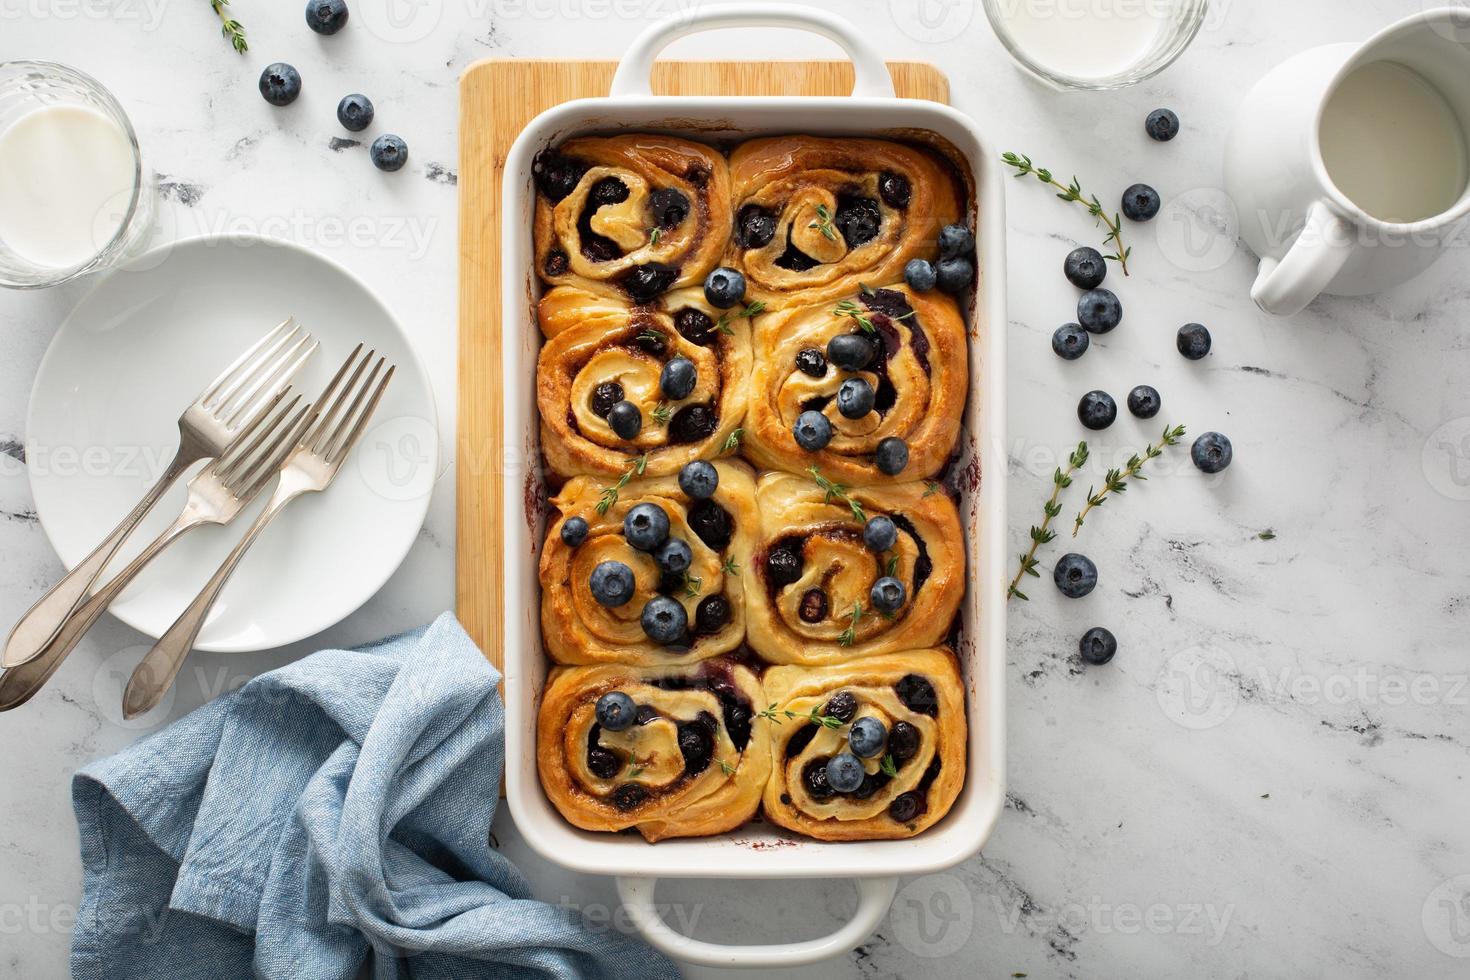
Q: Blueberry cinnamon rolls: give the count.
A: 8